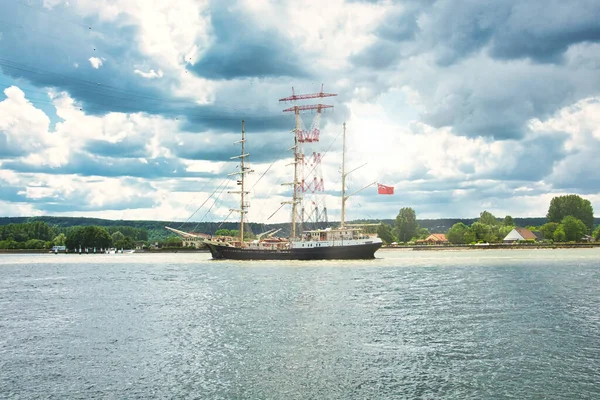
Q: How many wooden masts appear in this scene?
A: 3